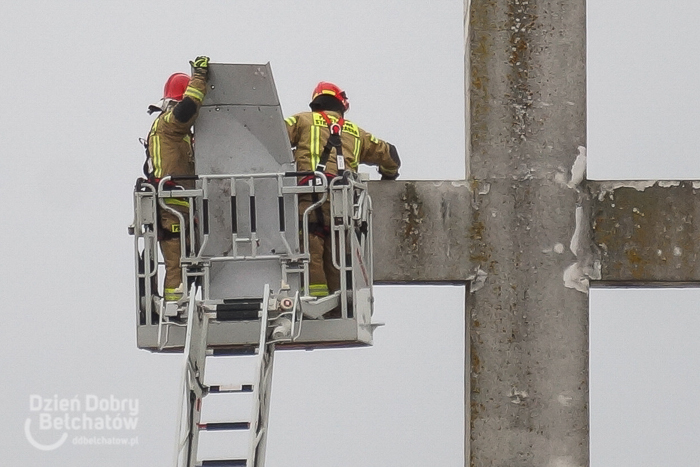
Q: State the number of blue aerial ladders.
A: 0